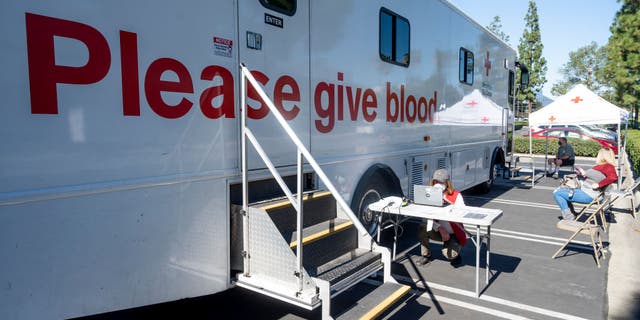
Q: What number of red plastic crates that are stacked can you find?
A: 0